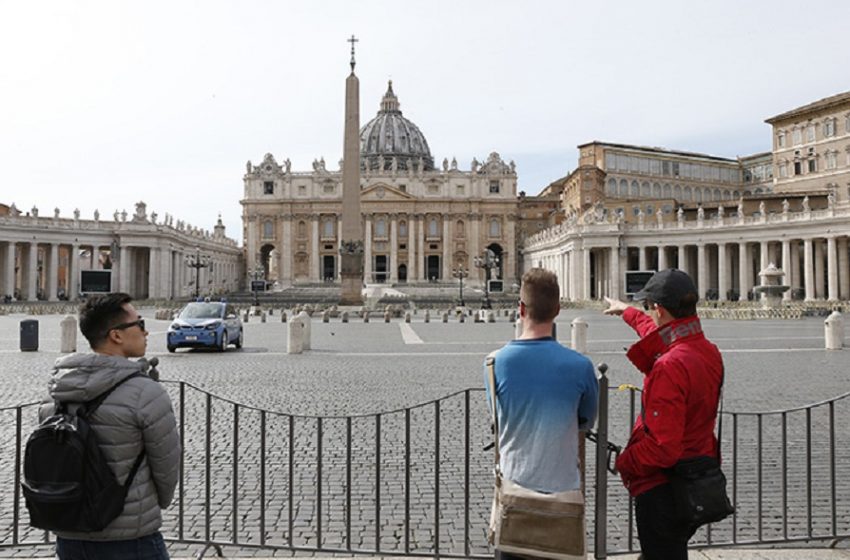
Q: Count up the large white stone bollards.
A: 6